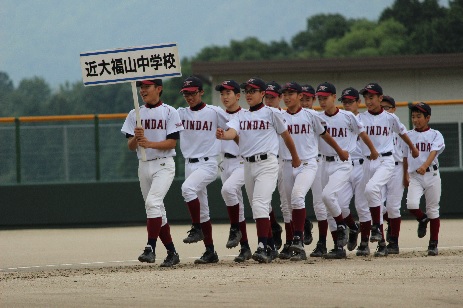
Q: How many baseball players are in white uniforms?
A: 12